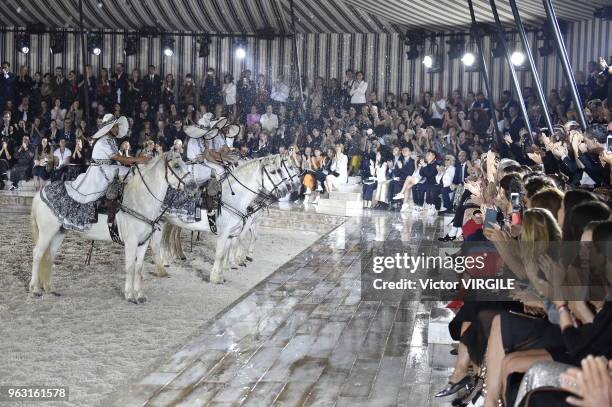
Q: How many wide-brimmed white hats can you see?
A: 4